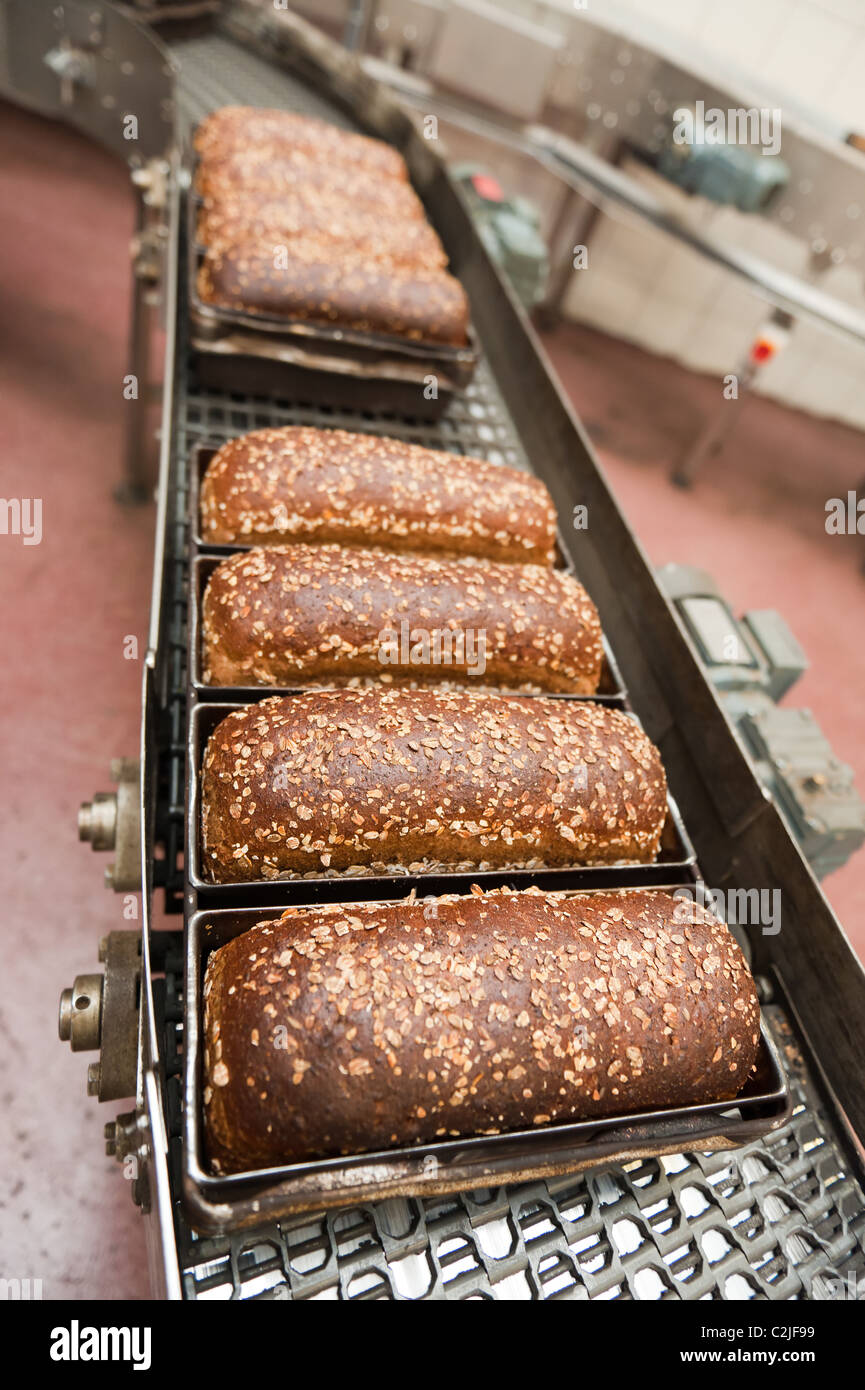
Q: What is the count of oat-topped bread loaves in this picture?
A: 8